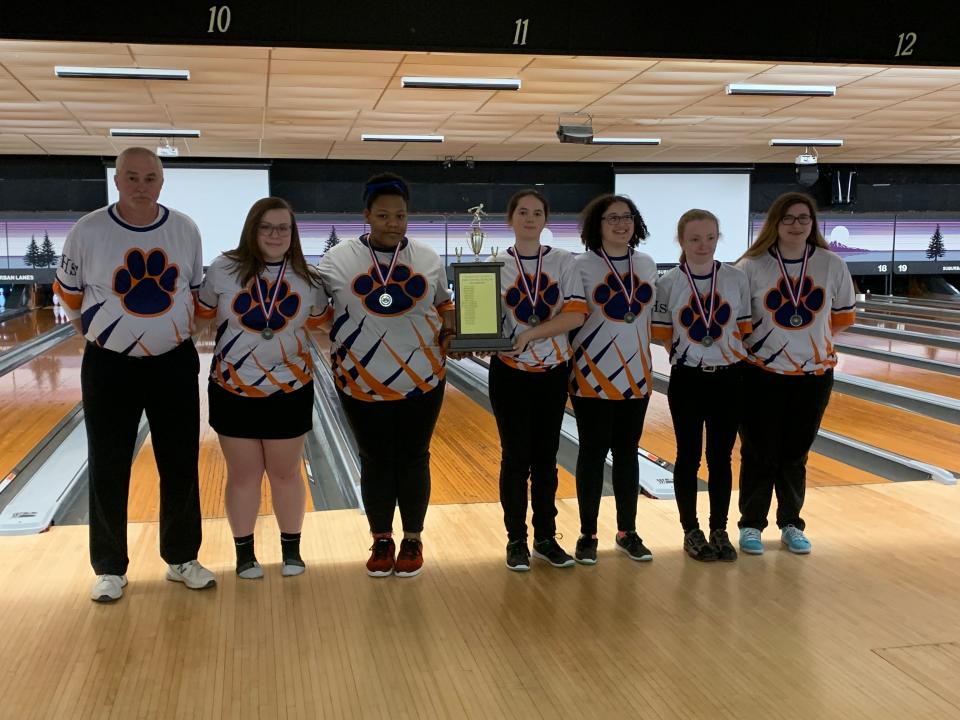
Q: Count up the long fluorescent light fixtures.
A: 7